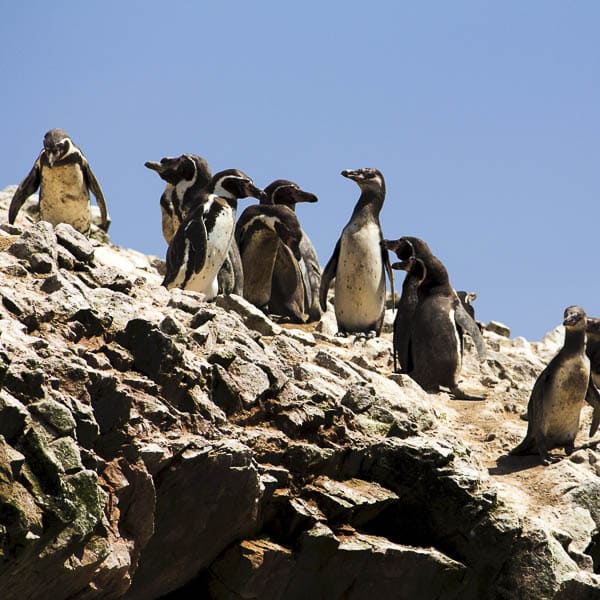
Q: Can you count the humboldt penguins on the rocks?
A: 11